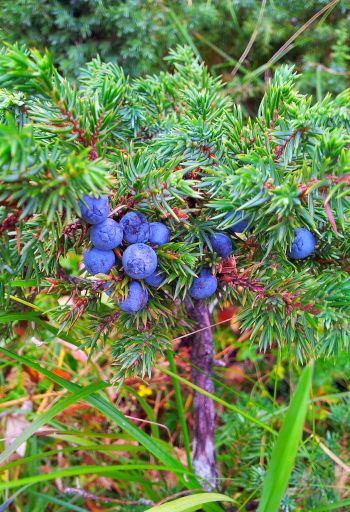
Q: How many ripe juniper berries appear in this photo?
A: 12